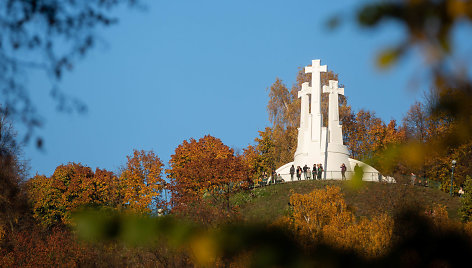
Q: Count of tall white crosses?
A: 3